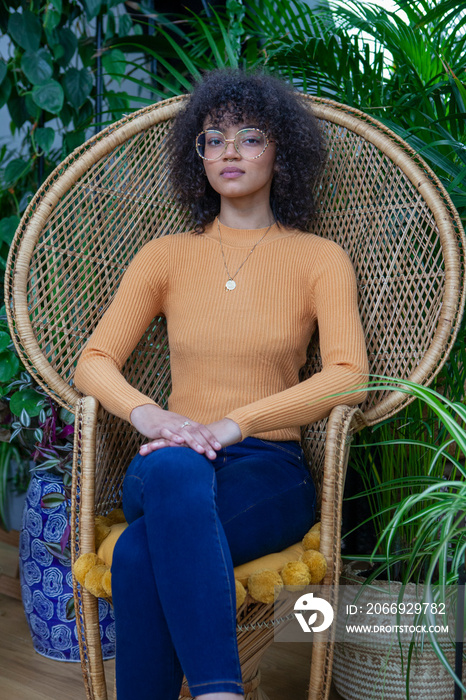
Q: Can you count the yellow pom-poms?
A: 12